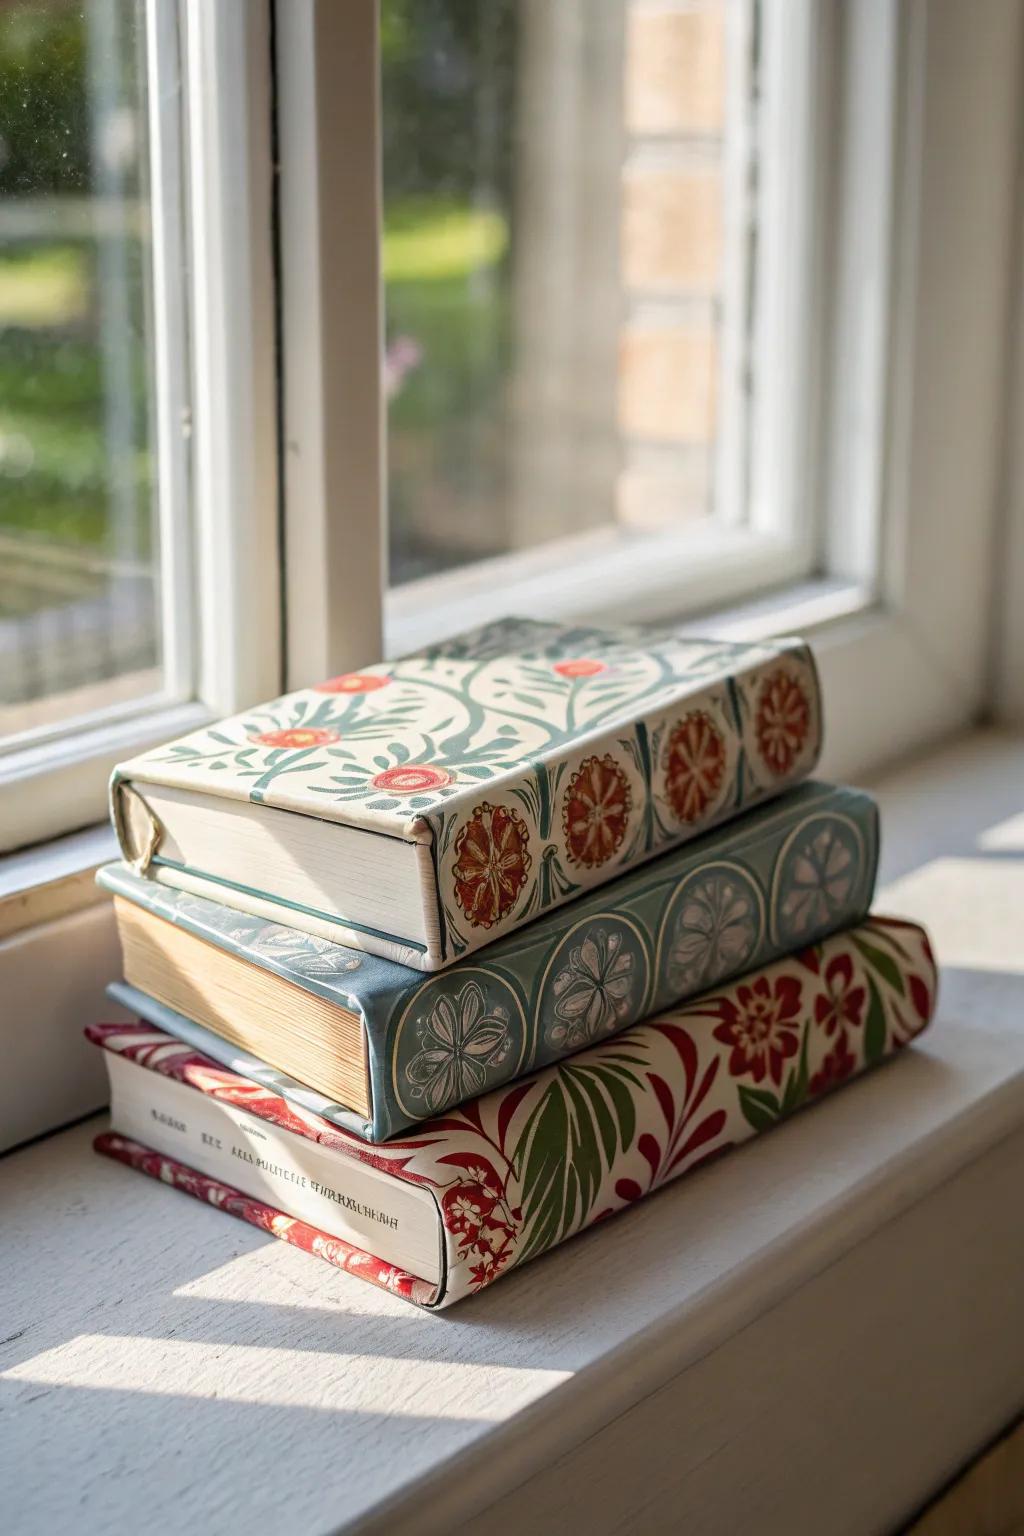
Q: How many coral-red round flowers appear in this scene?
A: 4